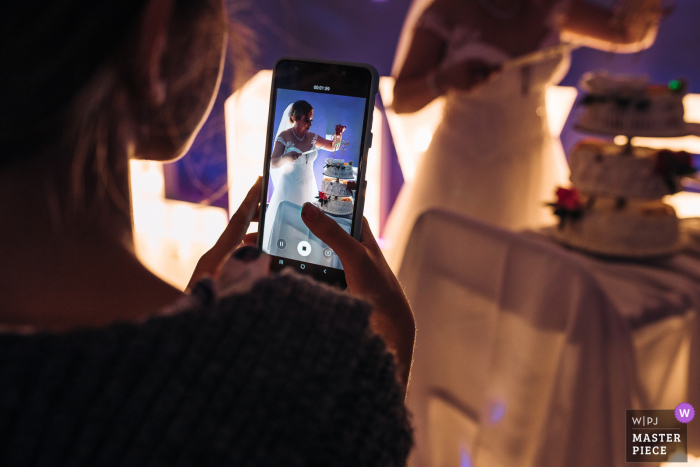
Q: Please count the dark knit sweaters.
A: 1